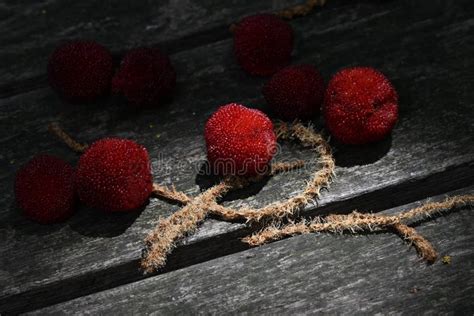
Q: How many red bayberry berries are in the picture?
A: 8